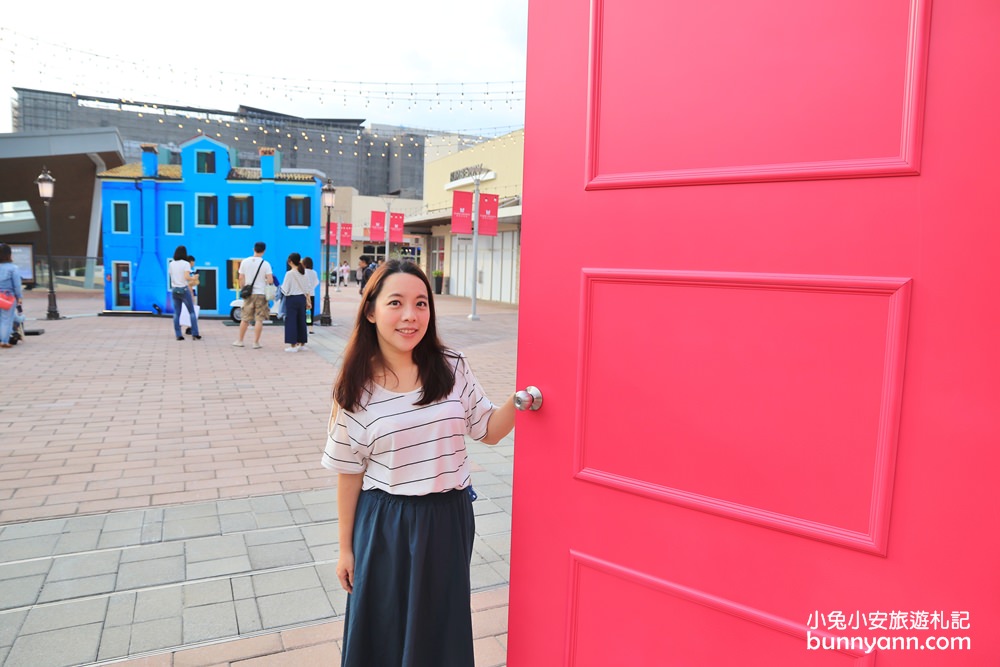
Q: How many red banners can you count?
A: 6